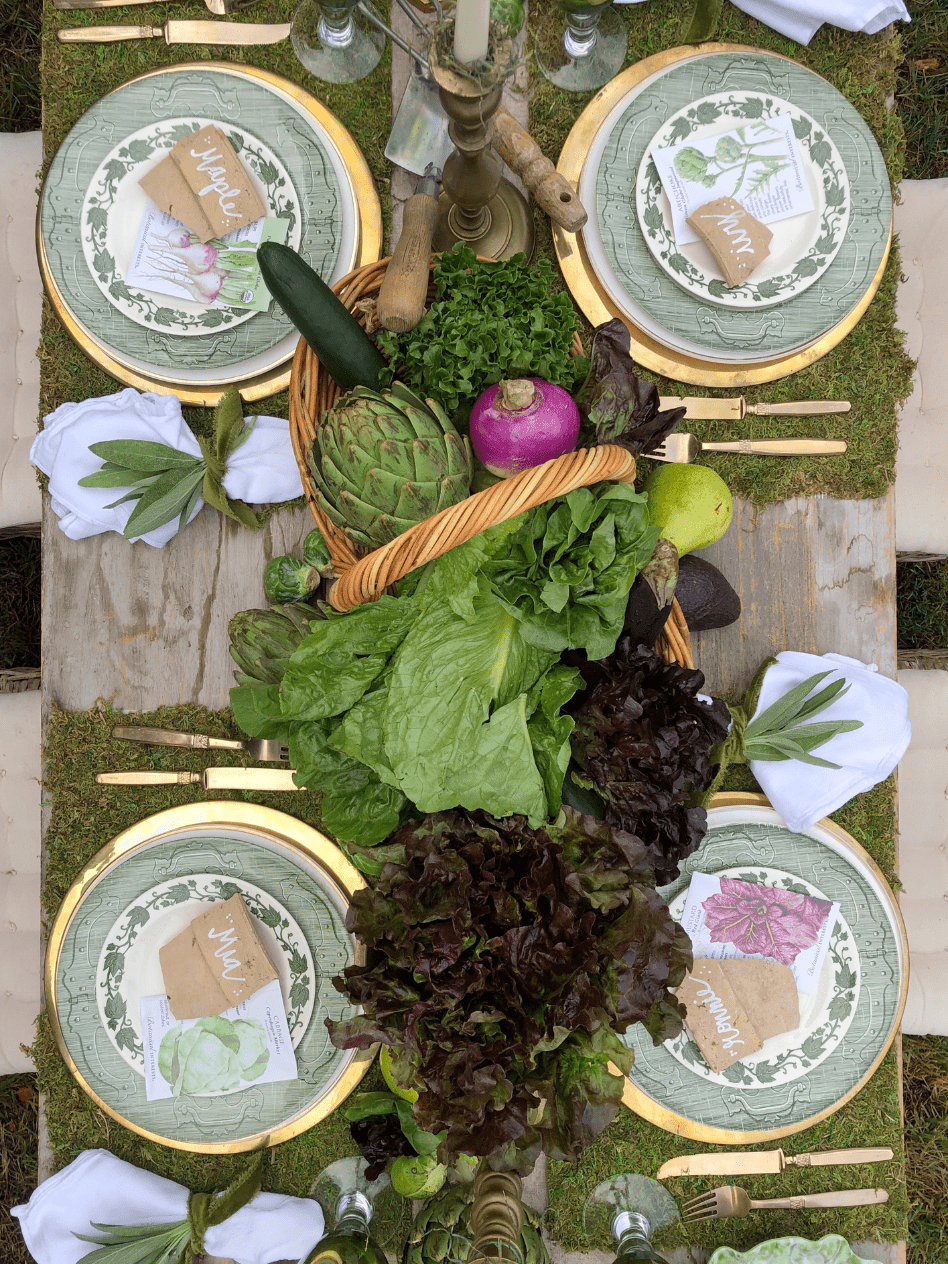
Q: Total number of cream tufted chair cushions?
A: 4